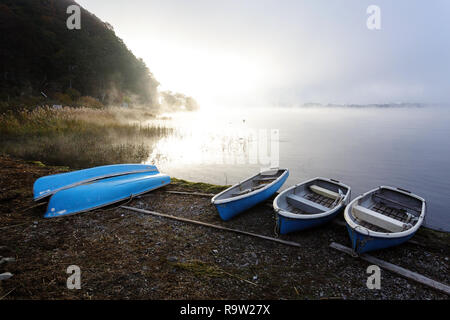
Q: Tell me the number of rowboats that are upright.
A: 3